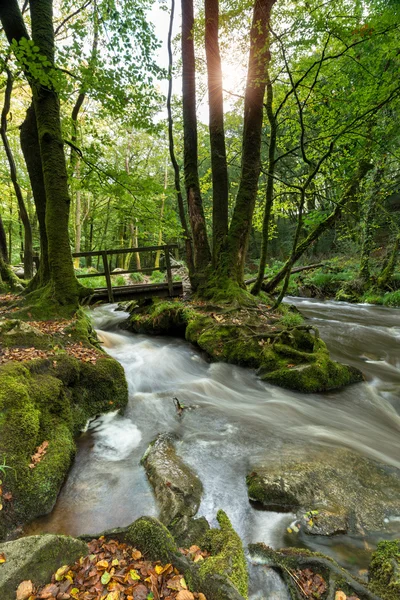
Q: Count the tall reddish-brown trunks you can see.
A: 3